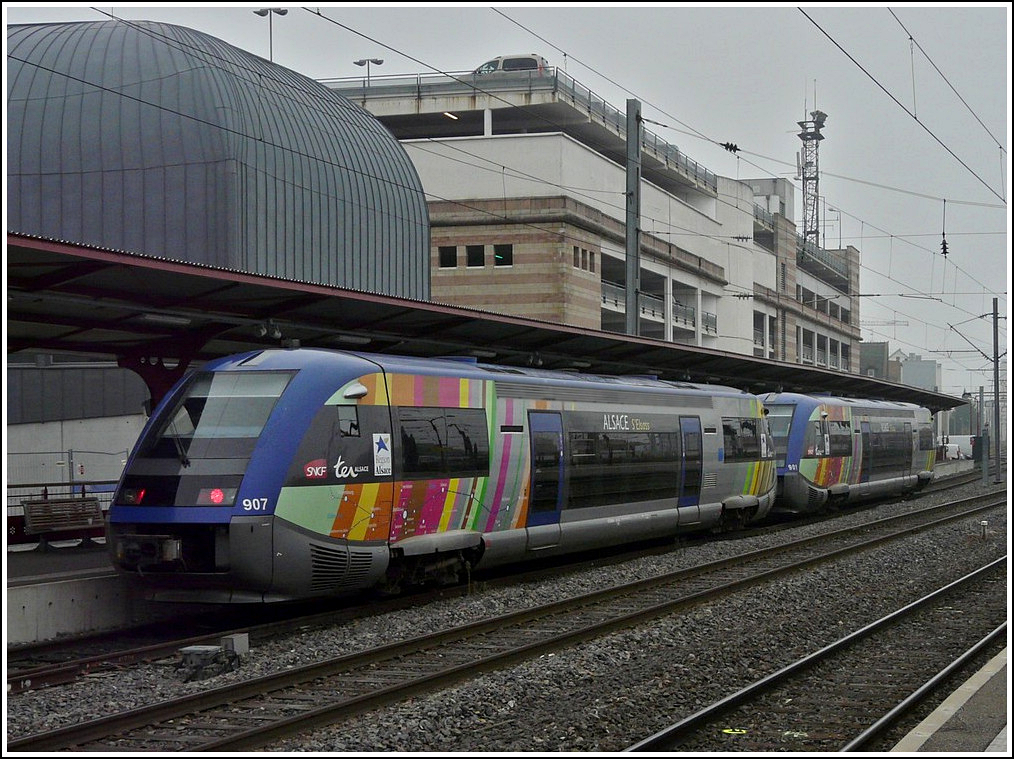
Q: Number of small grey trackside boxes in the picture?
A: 2